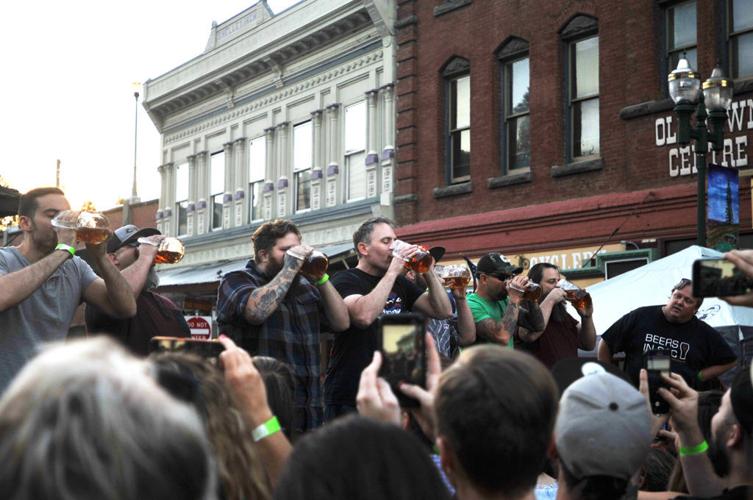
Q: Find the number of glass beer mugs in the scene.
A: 7